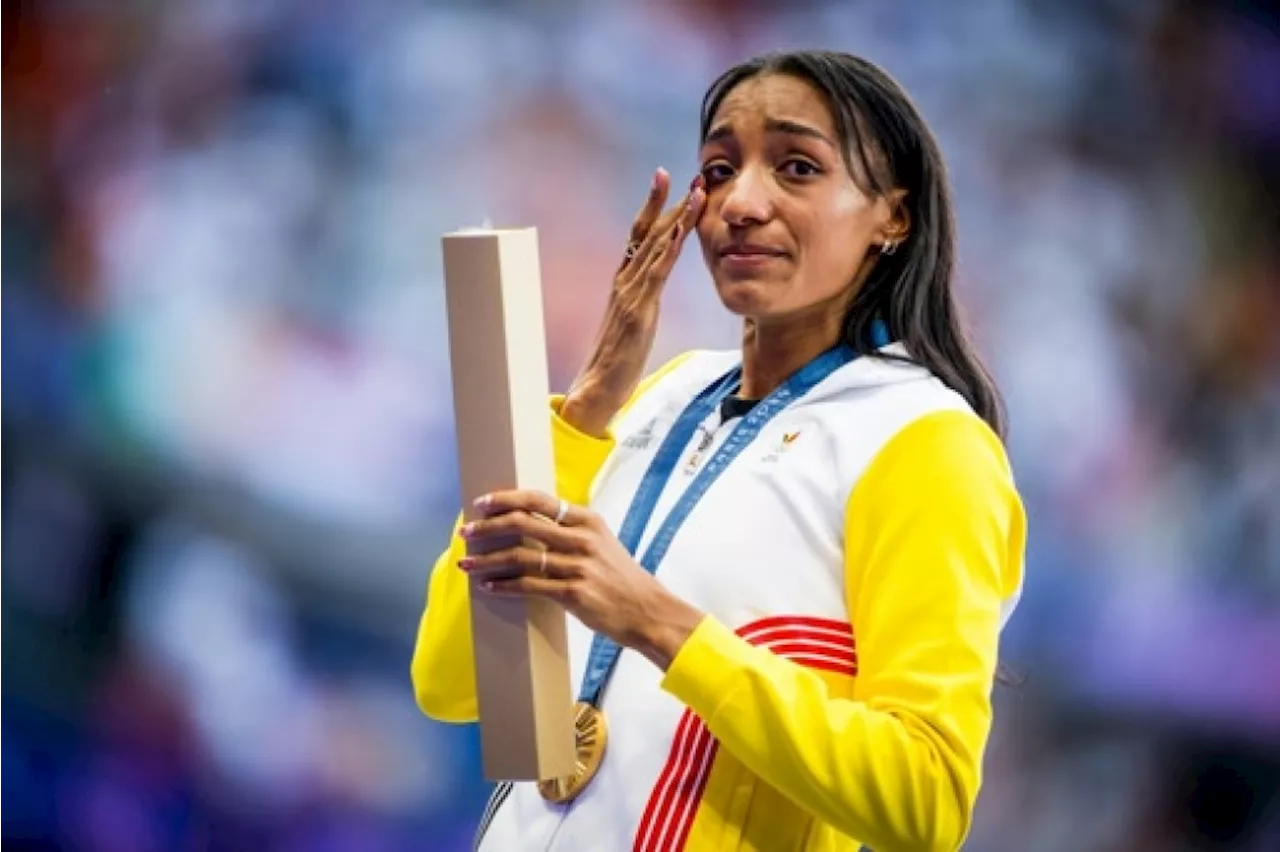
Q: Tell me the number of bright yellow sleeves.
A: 2